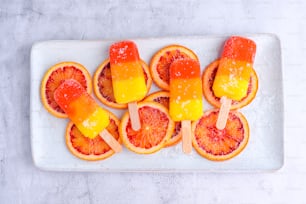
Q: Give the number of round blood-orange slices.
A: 8